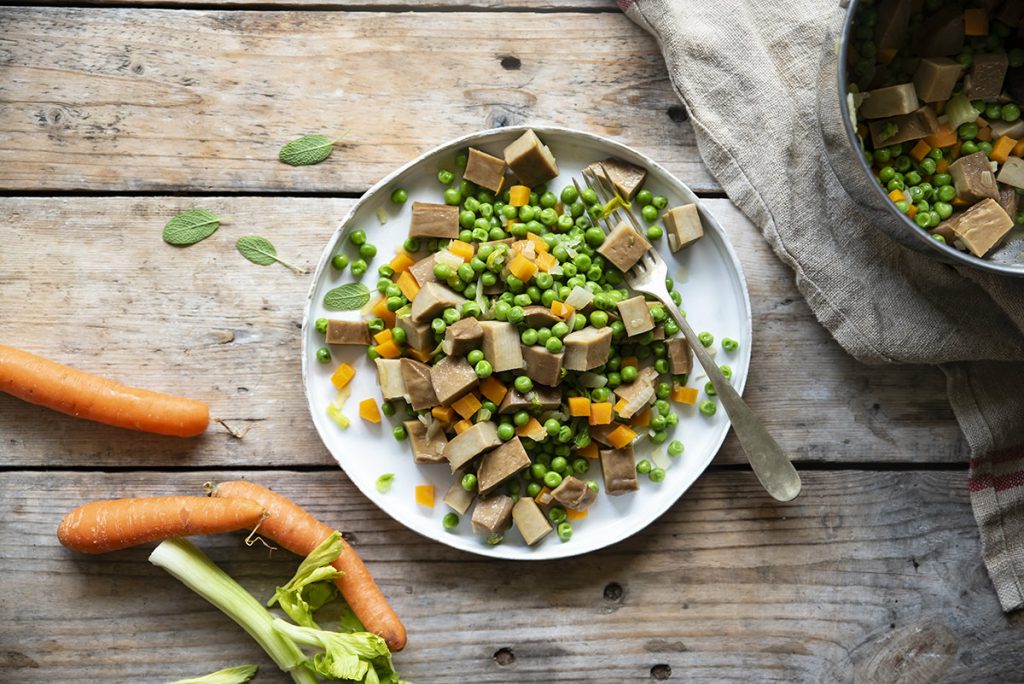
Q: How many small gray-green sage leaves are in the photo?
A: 4